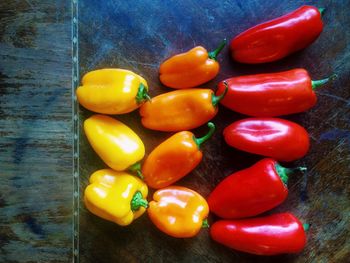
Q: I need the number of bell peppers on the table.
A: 12